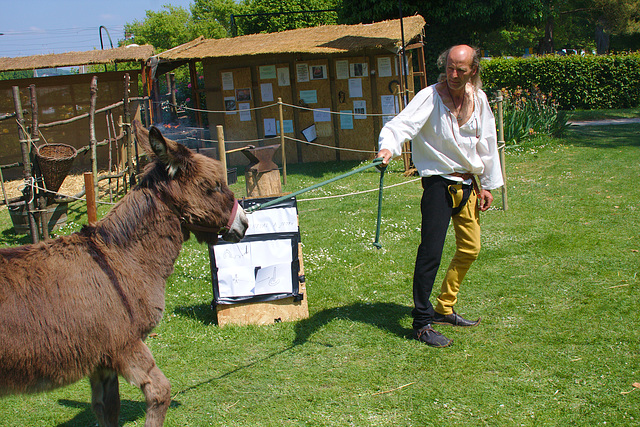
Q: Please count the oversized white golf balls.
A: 0